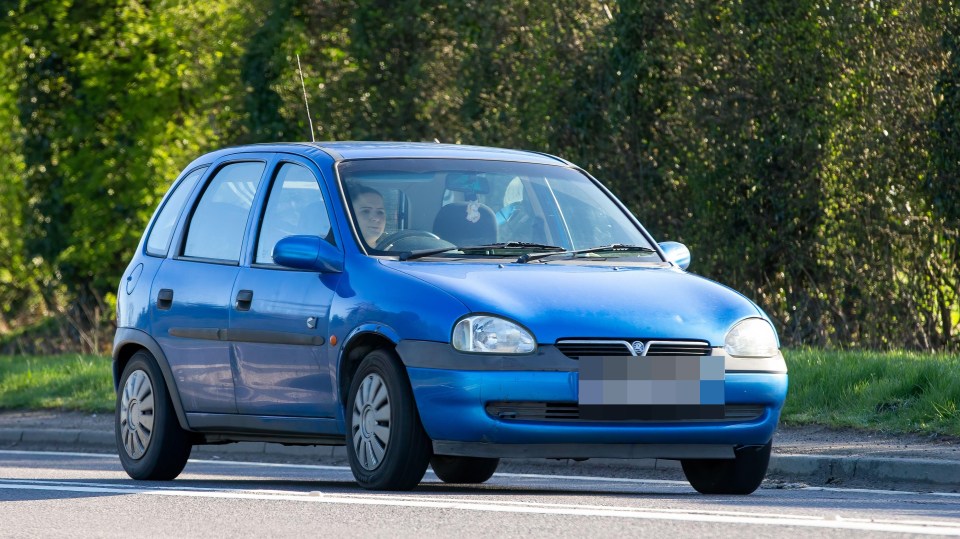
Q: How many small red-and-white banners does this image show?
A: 0